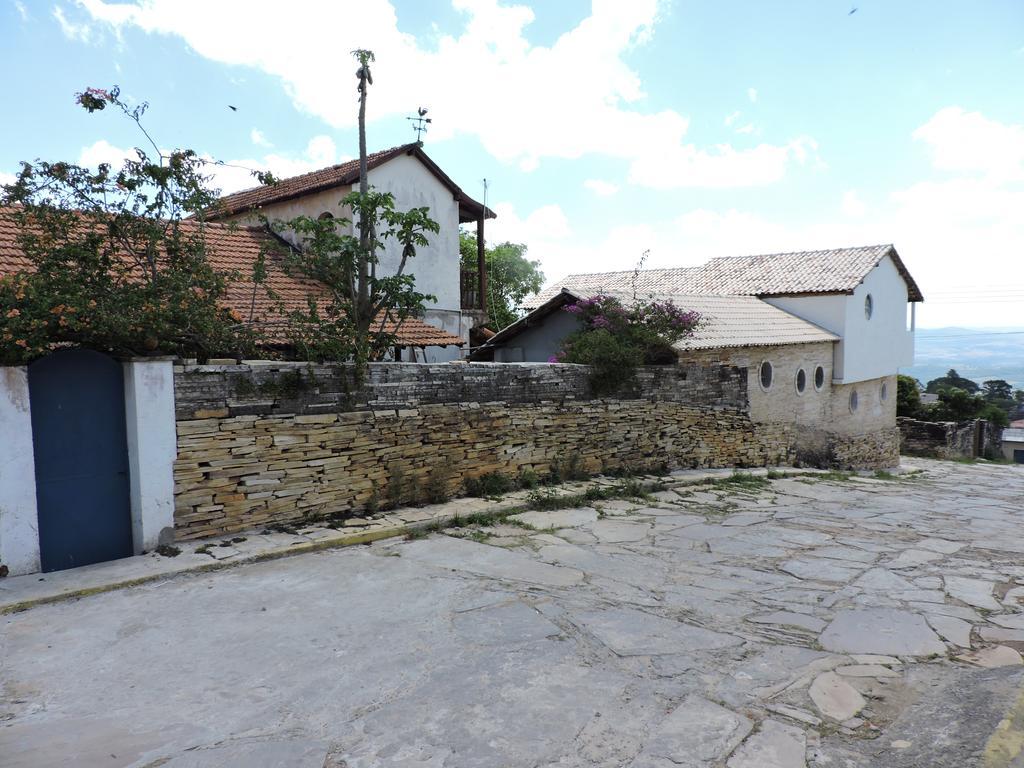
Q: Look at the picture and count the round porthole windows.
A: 6